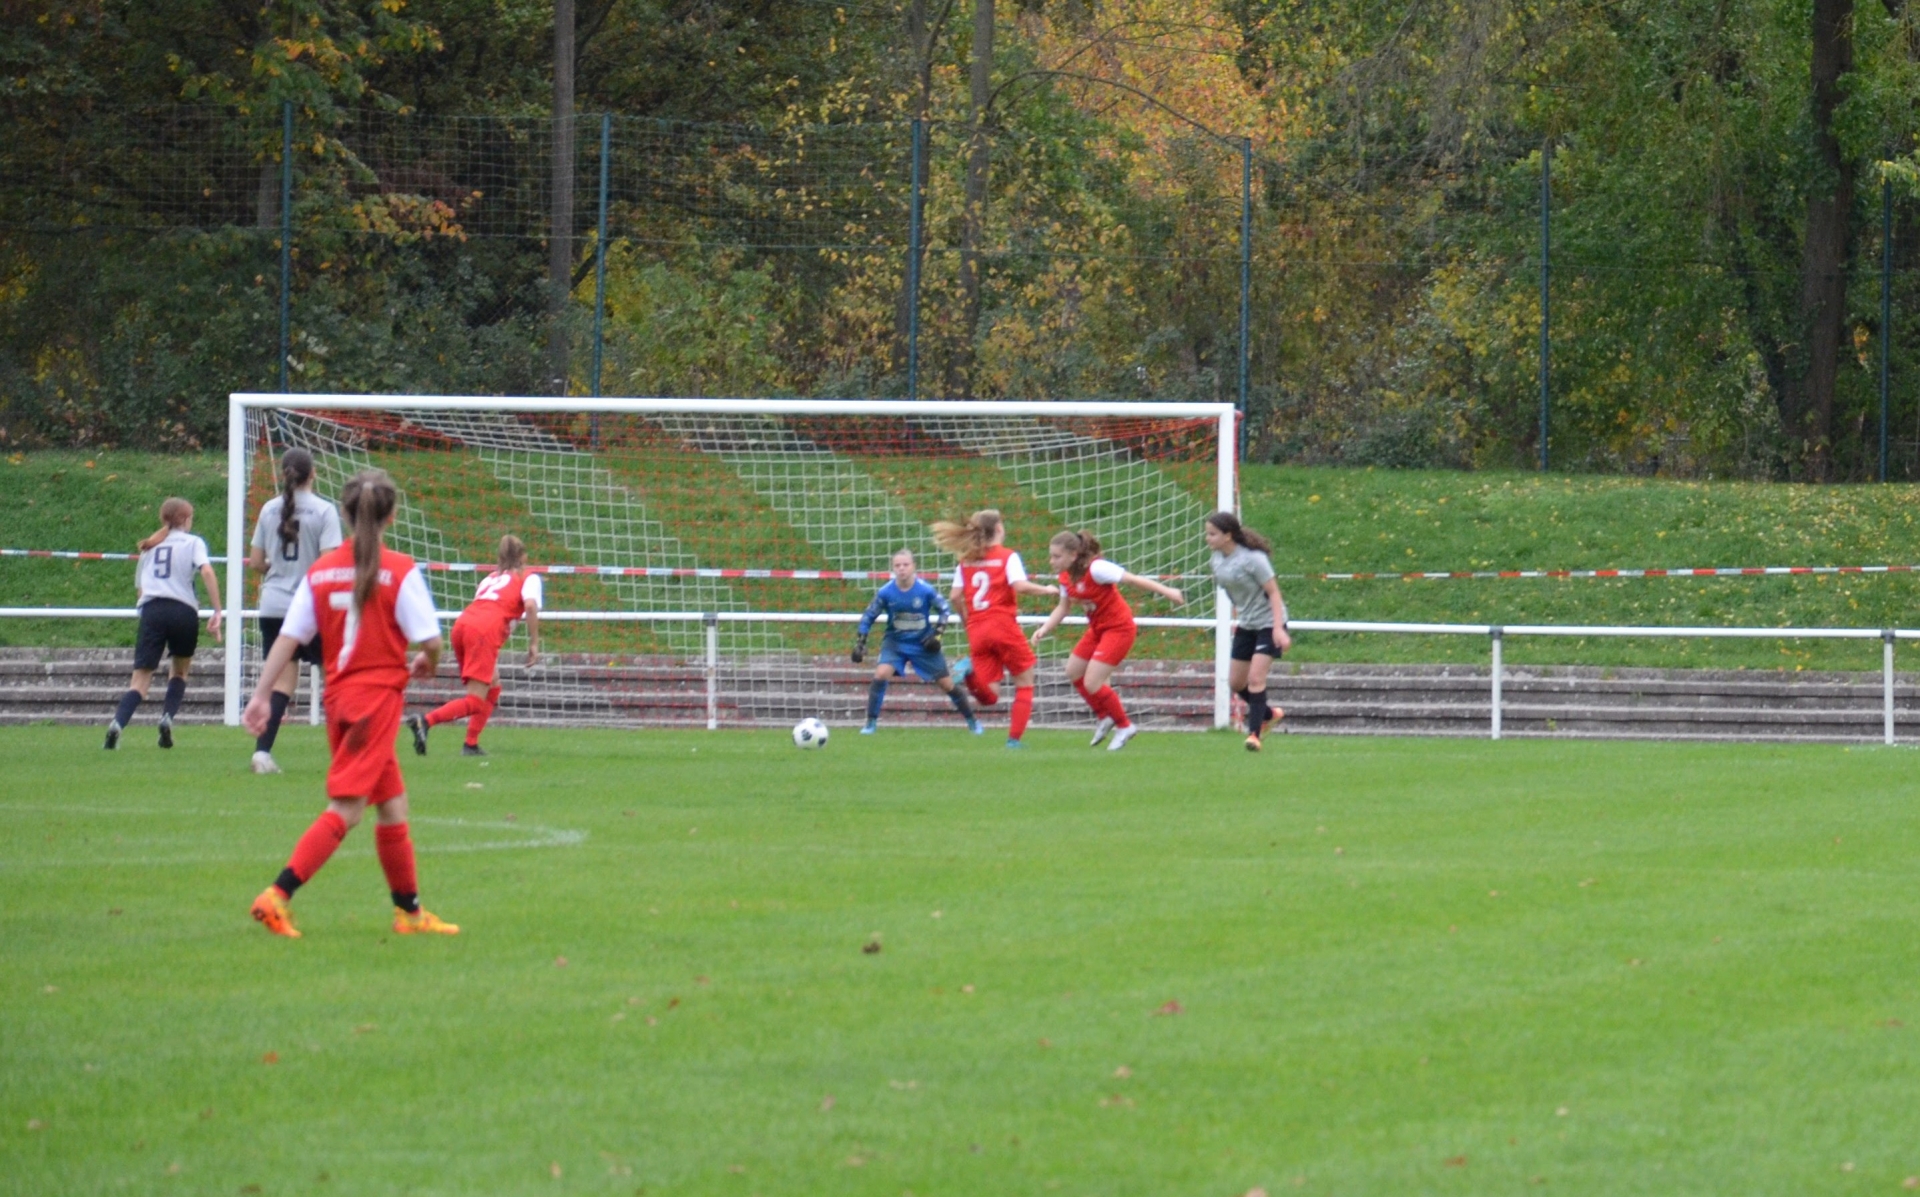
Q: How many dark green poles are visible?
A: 6